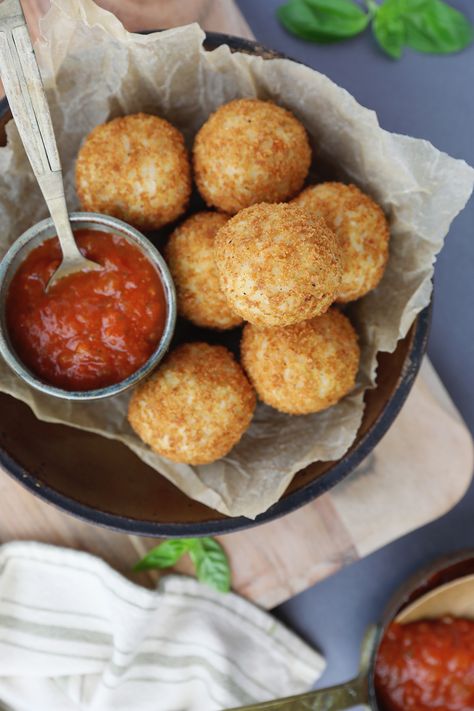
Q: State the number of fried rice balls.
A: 7